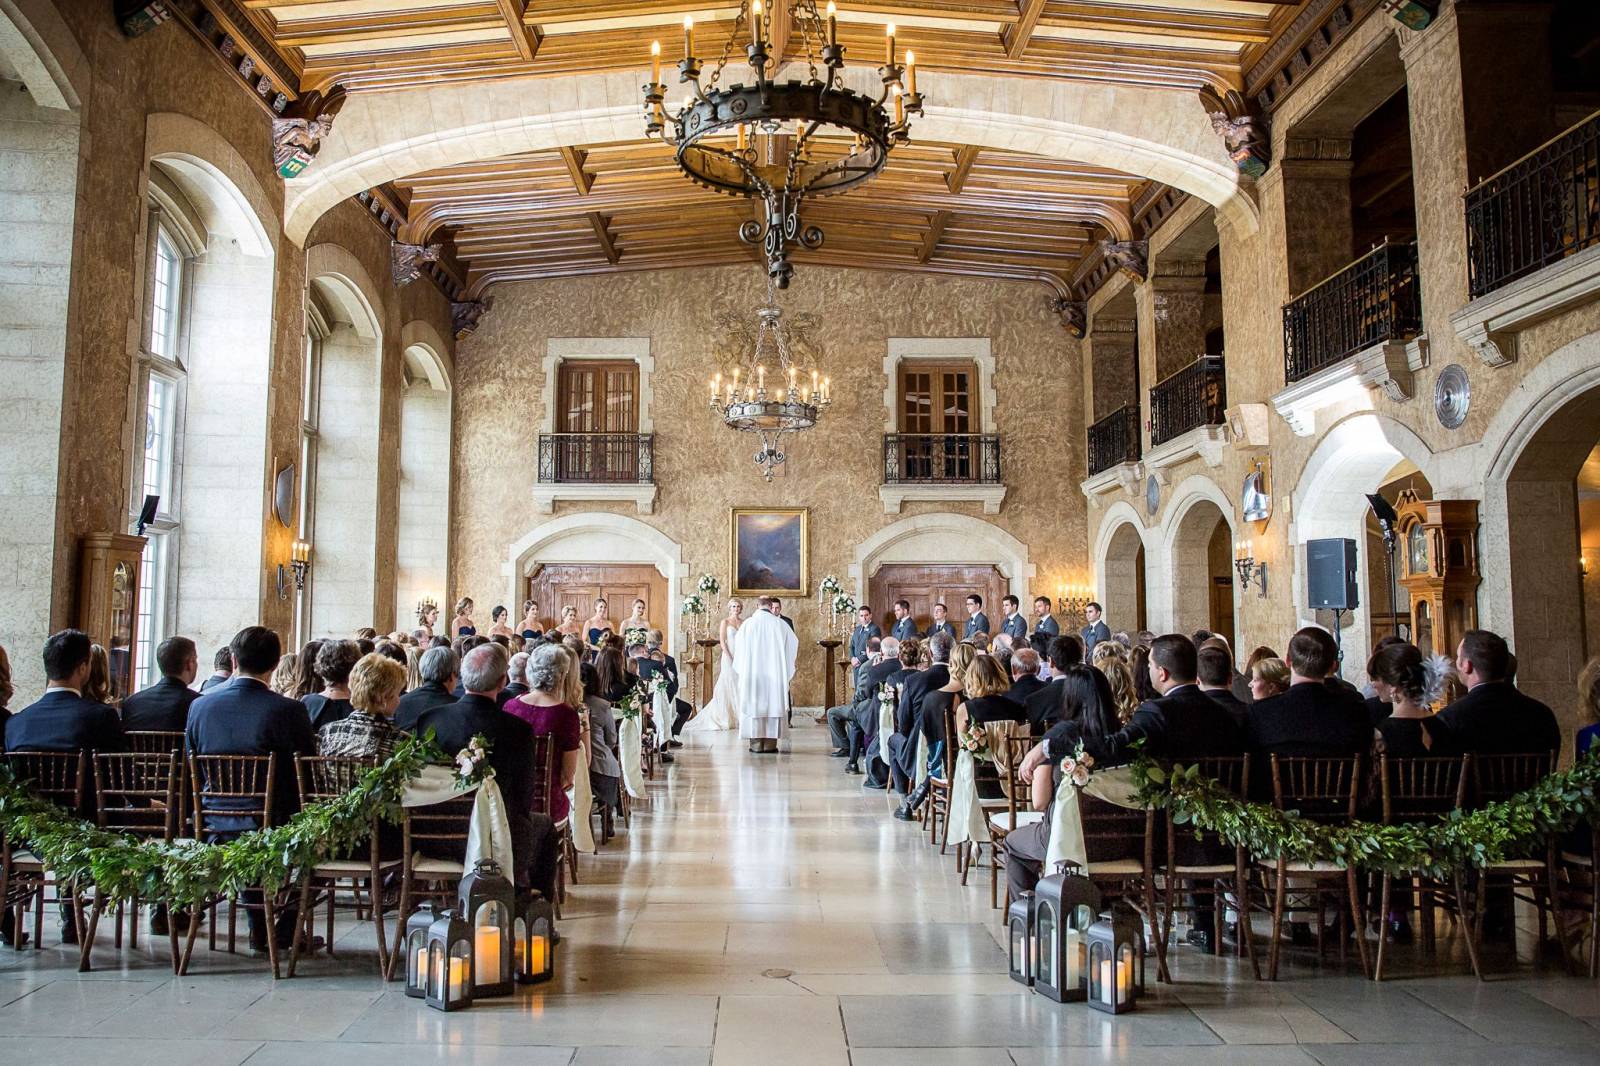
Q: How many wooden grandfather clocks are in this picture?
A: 2